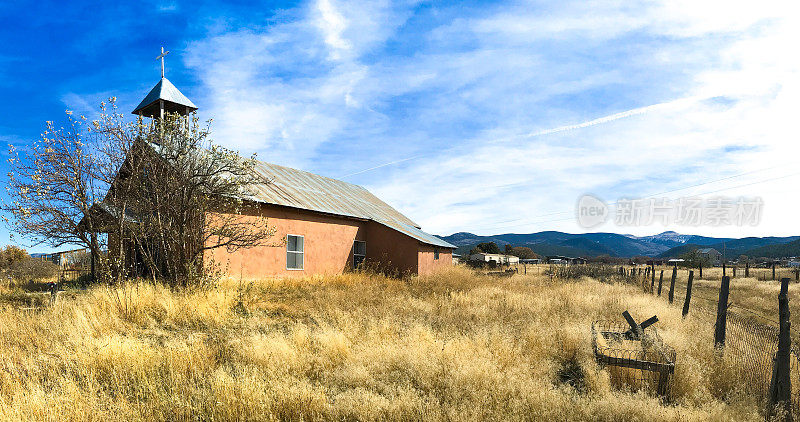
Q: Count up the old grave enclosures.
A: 1